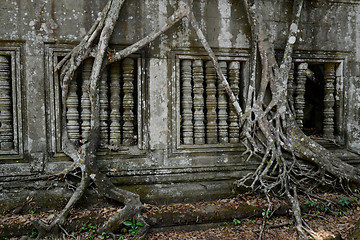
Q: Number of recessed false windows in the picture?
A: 4